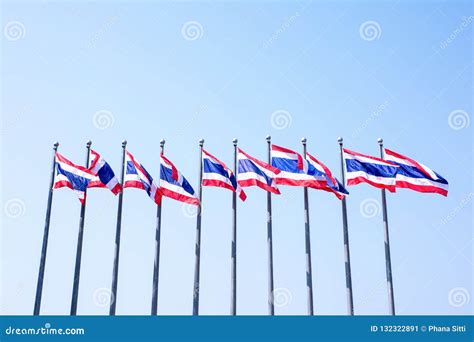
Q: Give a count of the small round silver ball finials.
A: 10